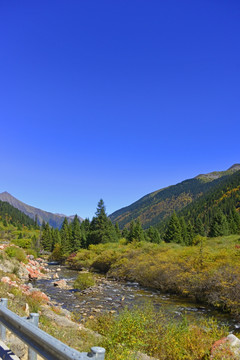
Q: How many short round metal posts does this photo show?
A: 3